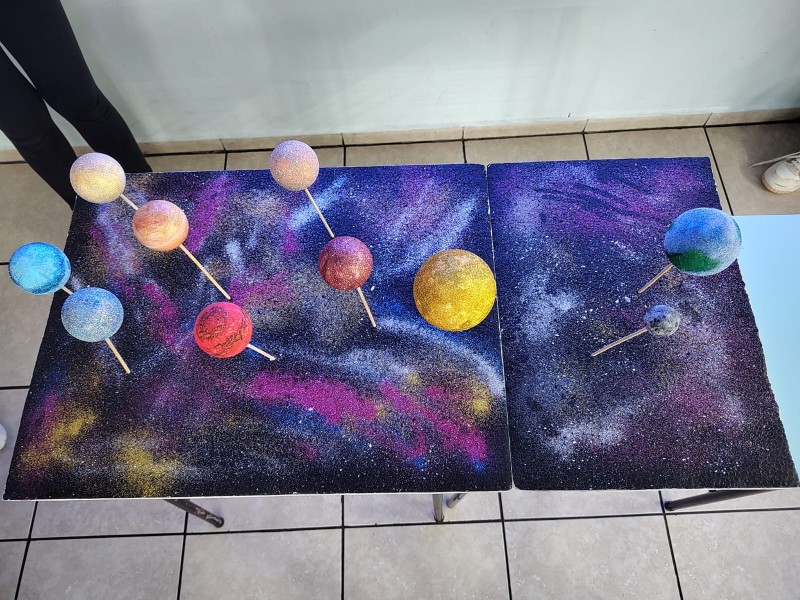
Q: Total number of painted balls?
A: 10